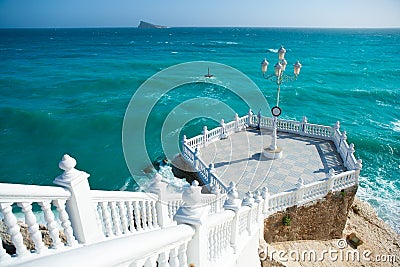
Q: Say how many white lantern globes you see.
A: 5